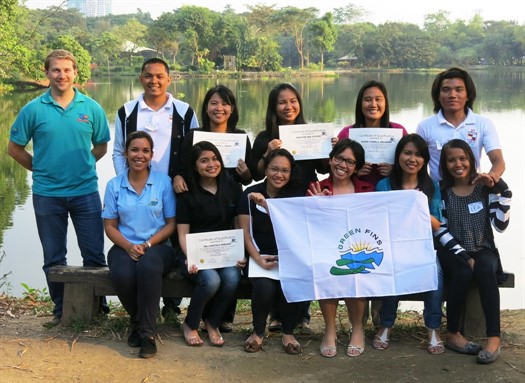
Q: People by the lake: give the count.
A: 12